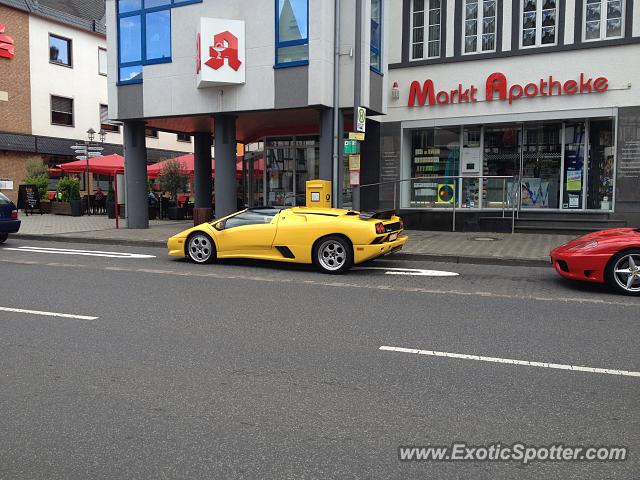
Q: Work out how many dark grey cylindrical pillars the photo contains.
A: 4